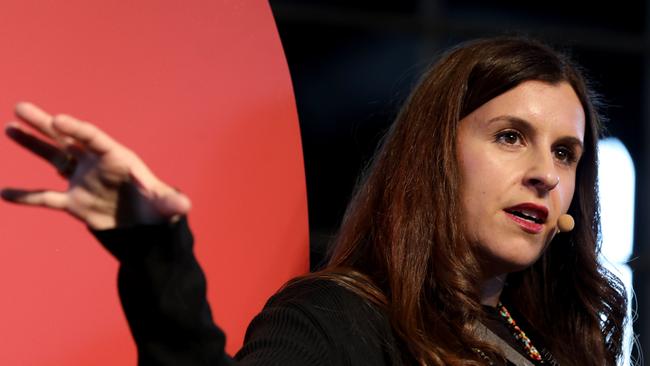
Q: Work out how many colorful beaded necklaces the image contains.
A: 1